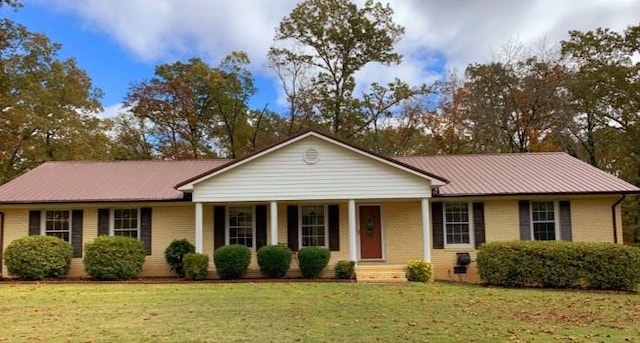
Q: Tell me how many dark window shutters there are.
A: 12